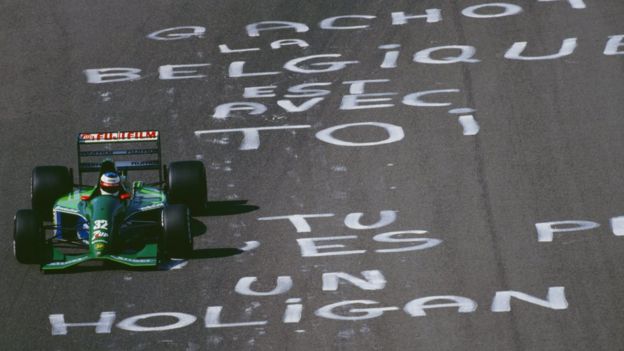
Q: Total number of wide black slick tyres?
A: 4